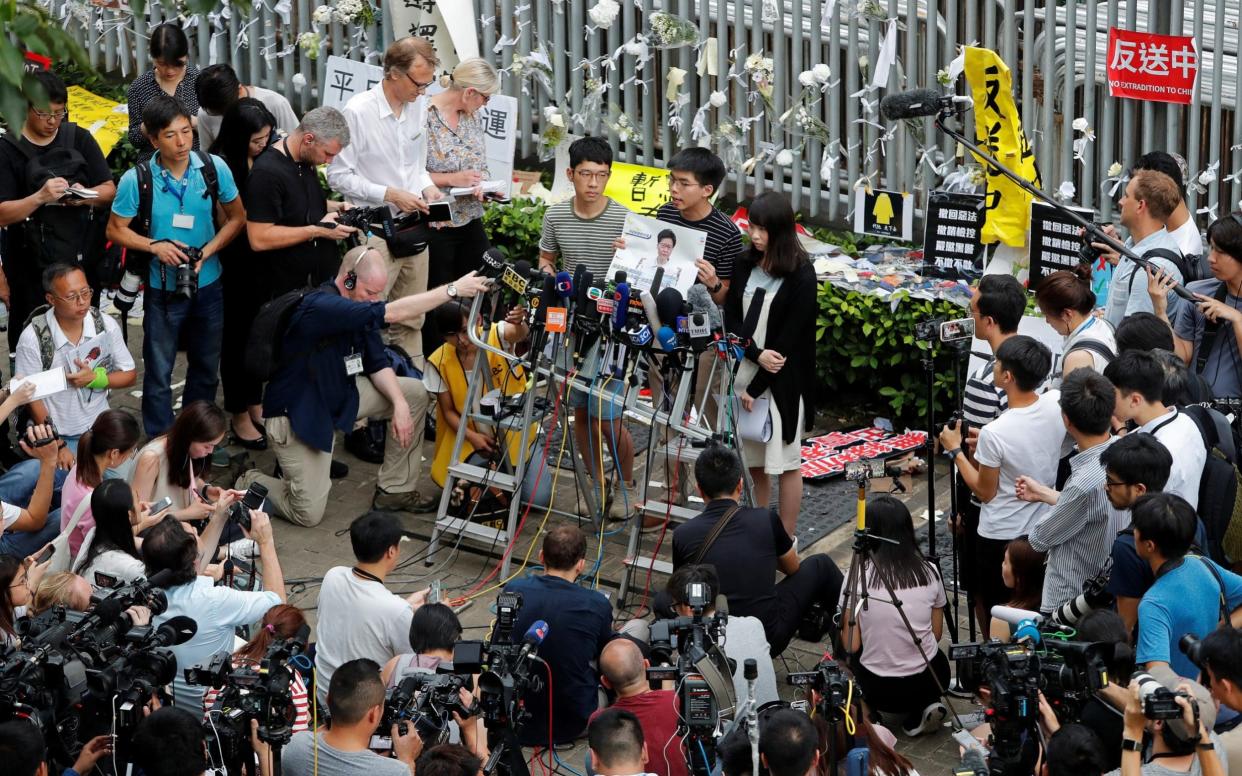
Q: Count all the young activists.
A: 3